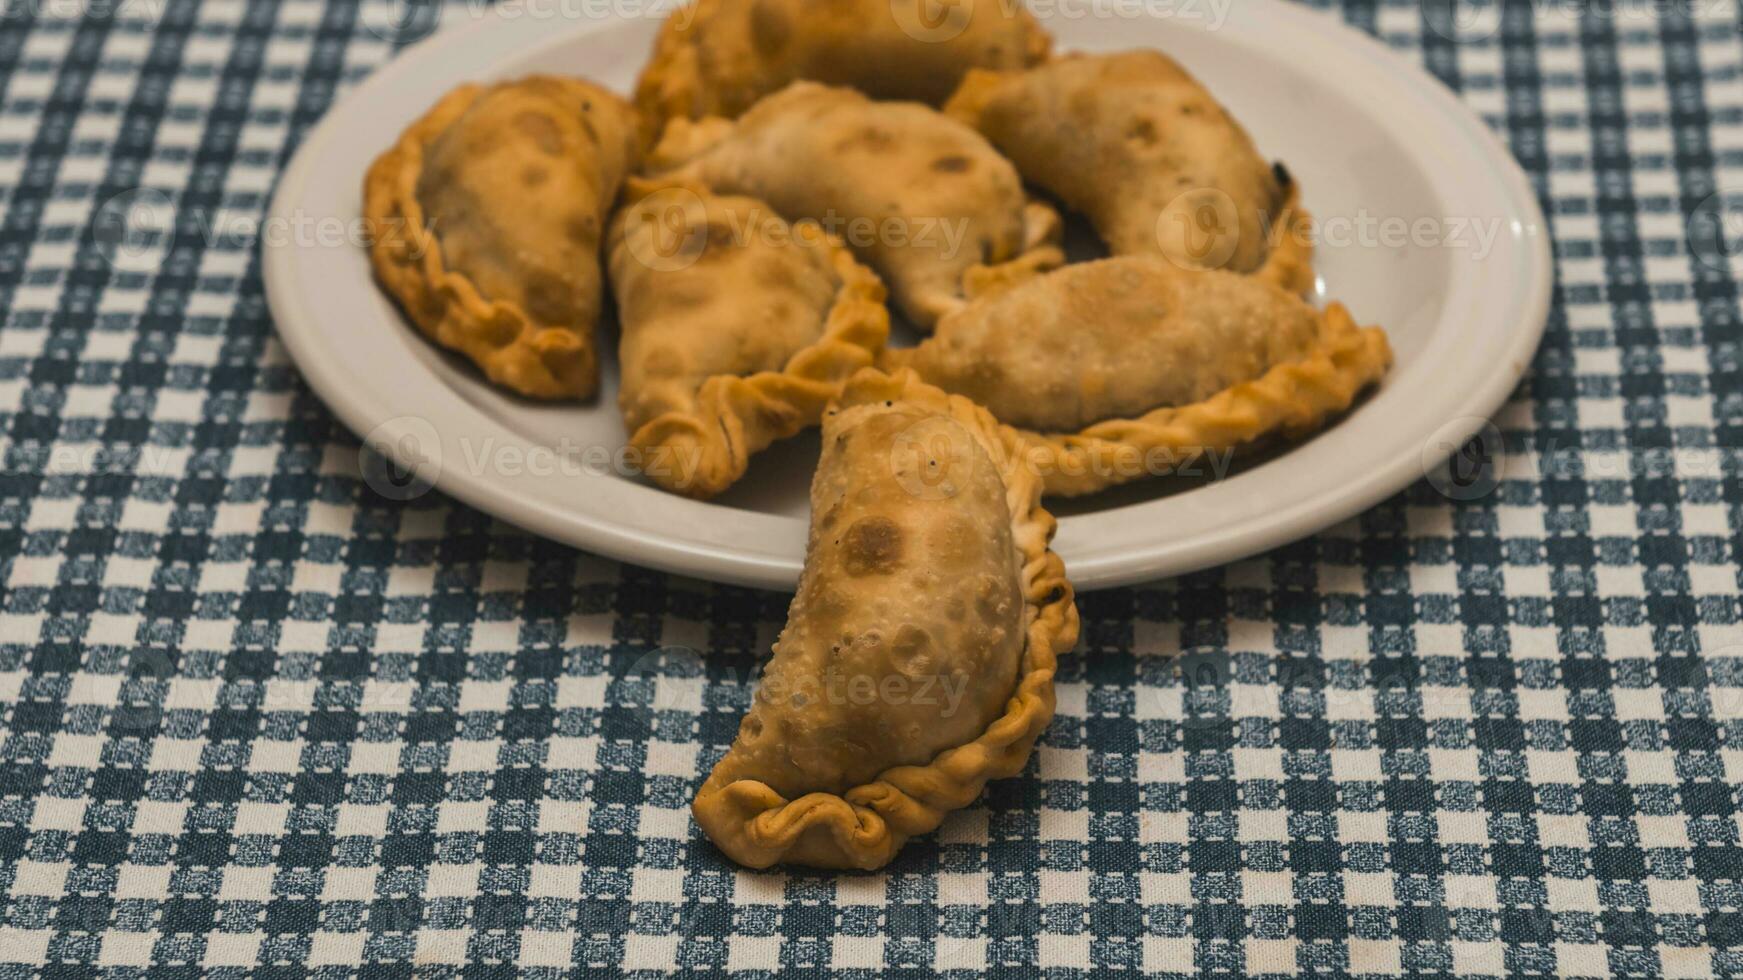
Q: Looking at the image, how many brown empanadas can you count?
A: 7